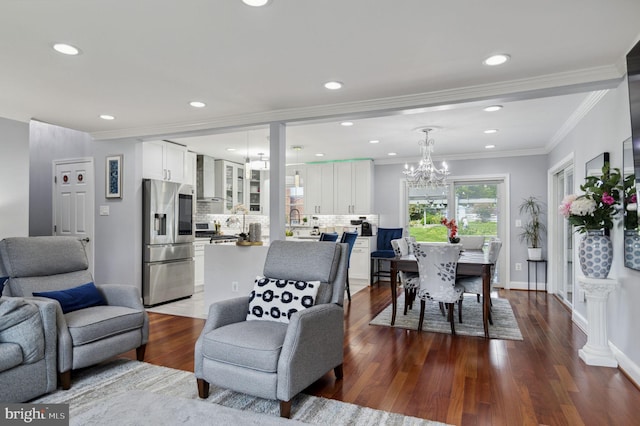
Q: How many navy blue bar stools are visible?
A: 3